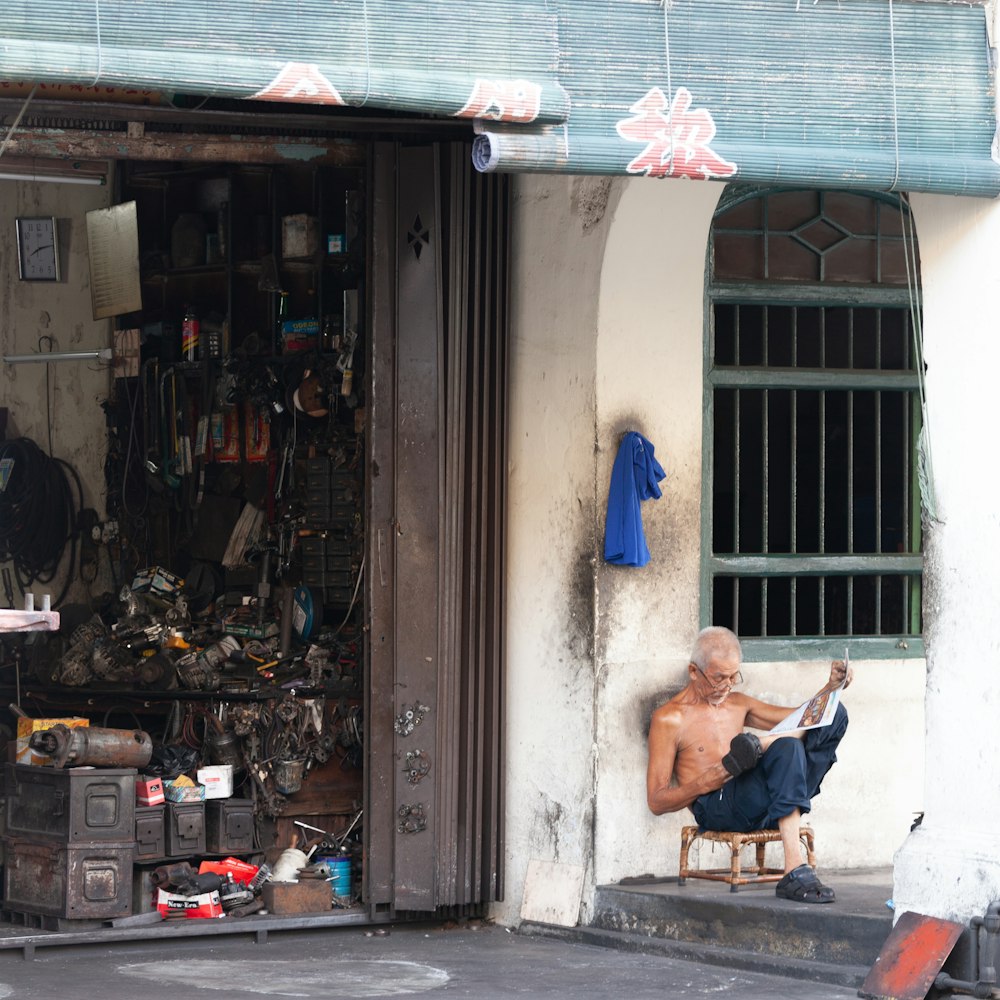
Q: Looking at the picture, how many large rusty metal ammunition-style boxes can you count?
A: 2